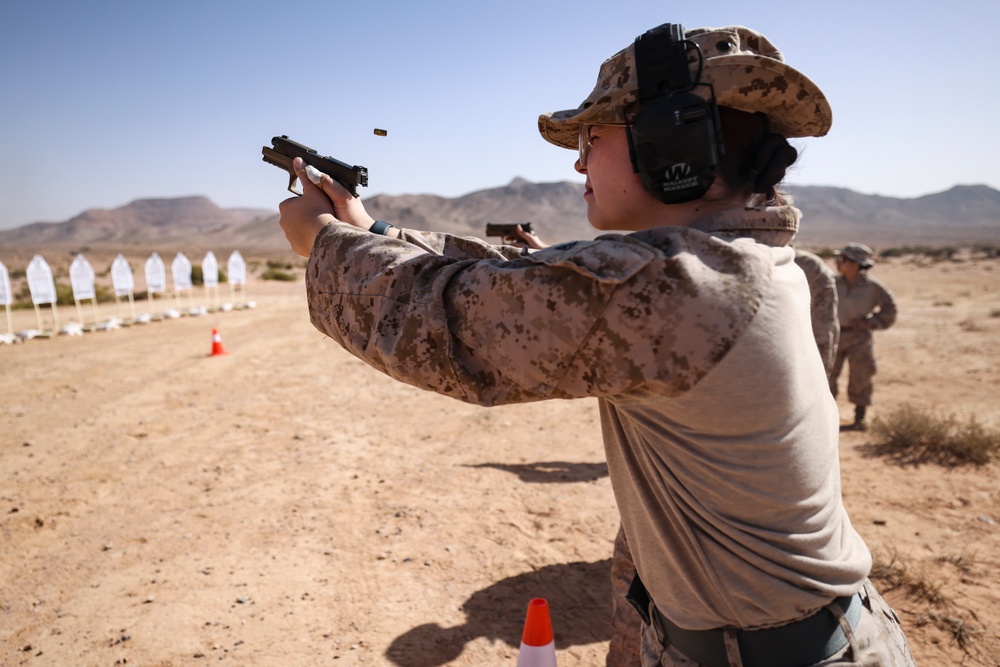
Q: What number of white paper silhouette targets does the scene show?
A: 8